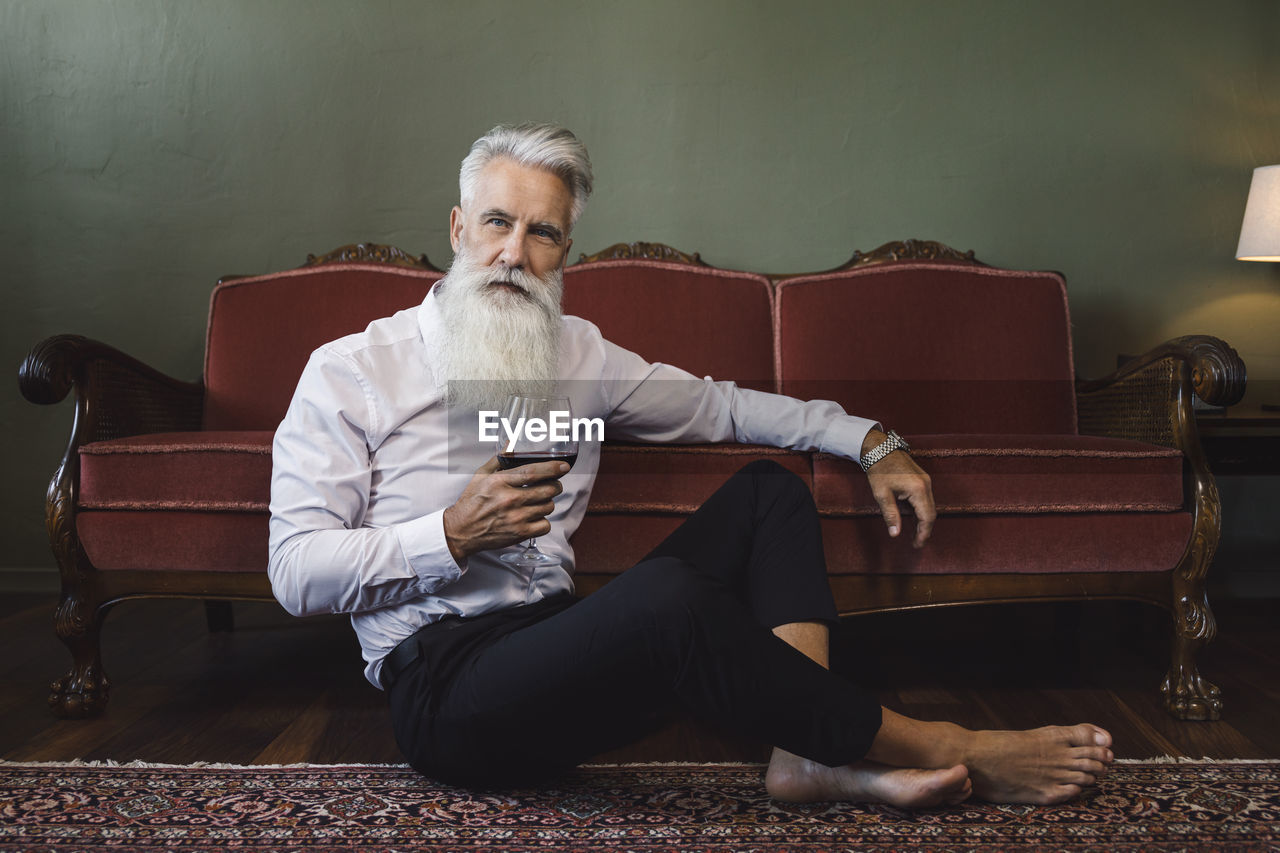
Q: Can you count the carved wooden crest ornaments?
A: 3